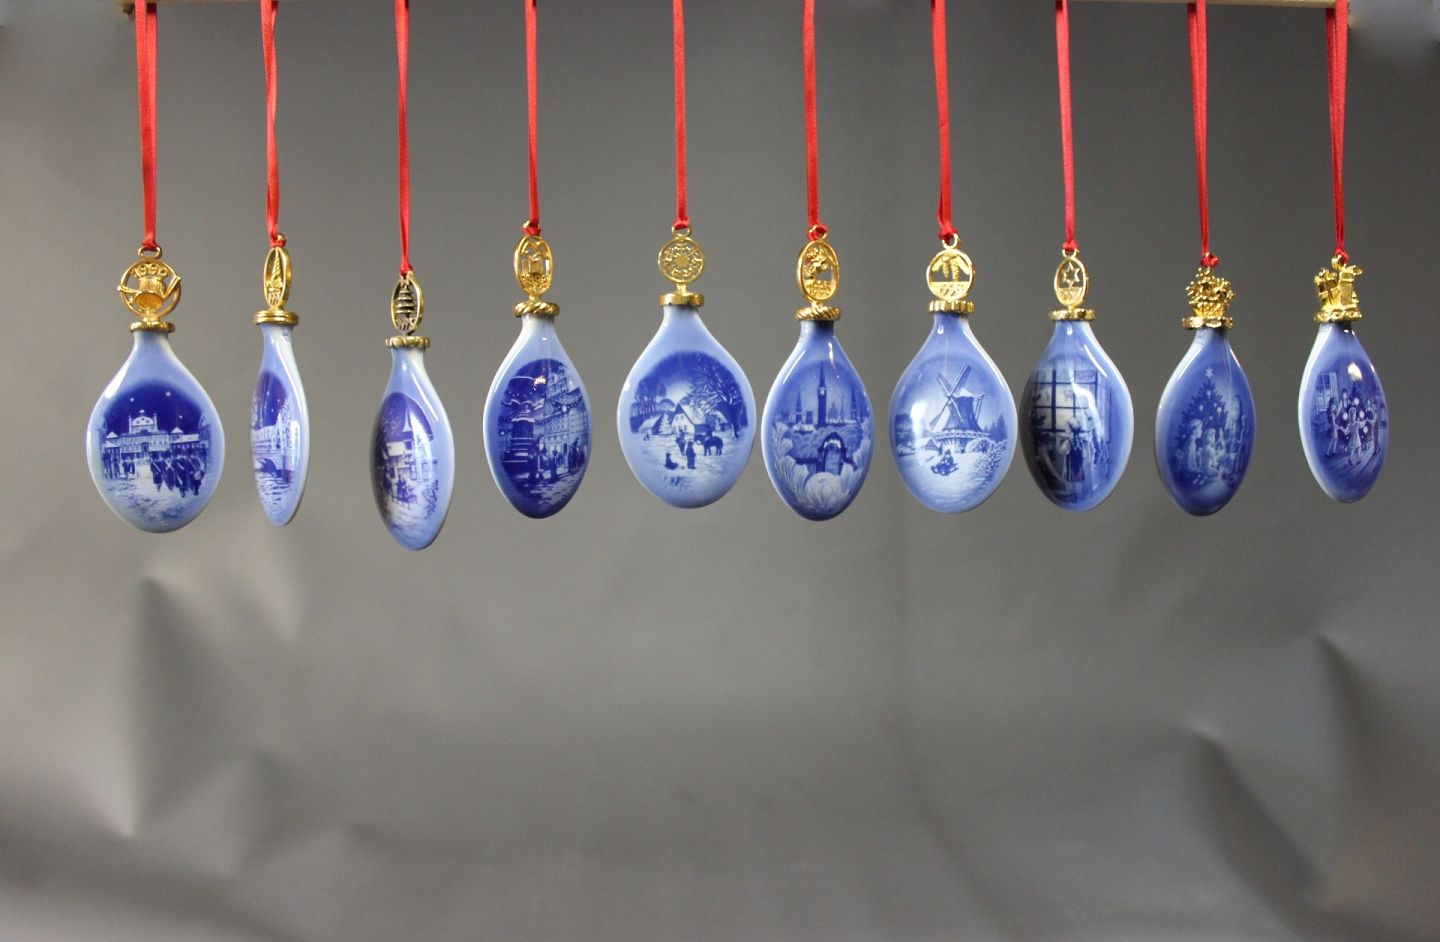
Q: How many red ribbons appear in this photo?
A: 10